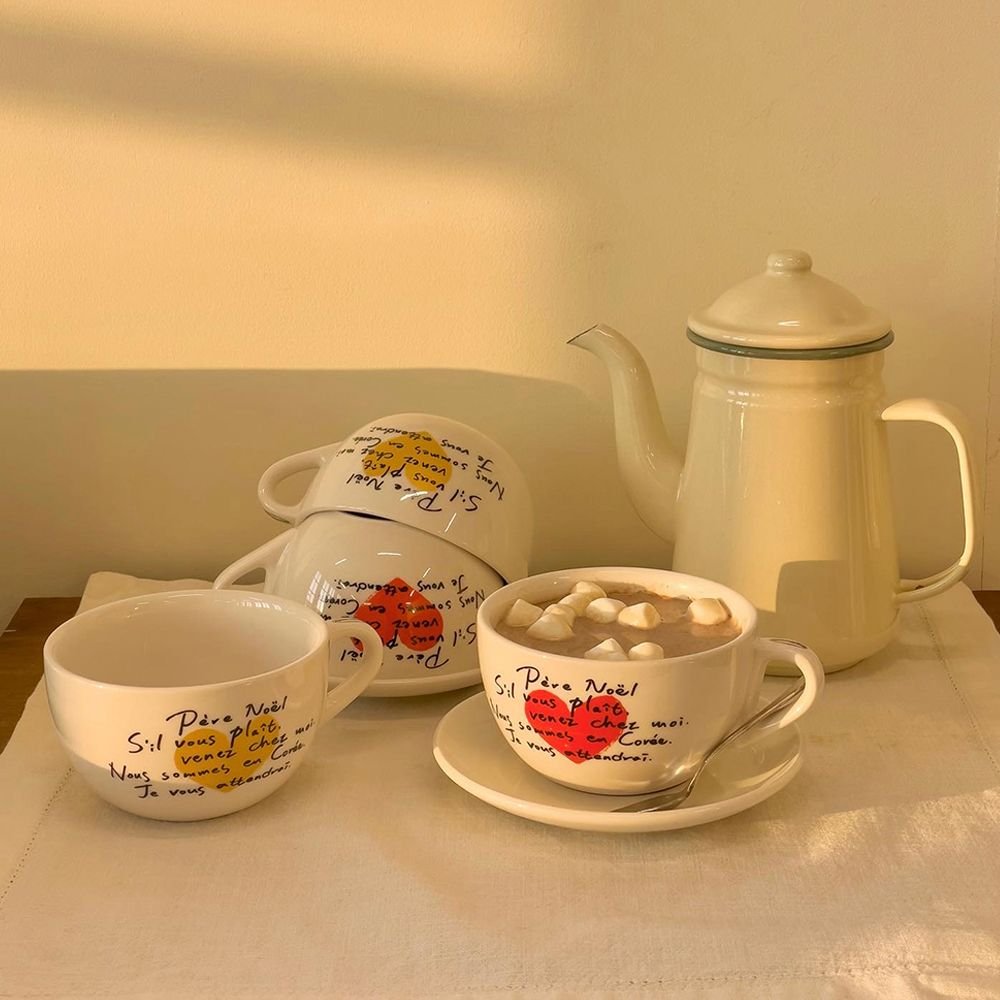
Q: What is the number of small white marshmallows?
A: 10